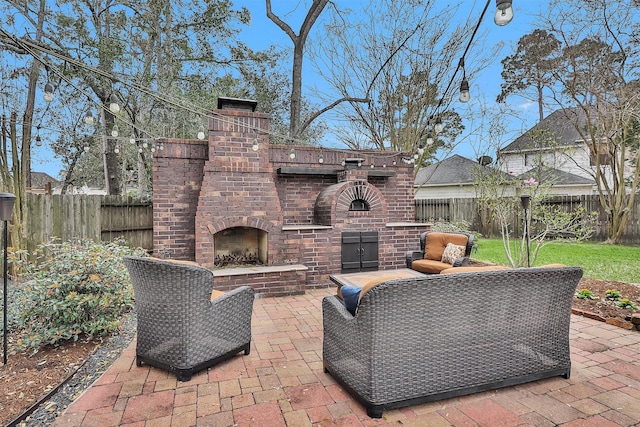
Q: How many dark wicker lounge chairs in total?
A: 2